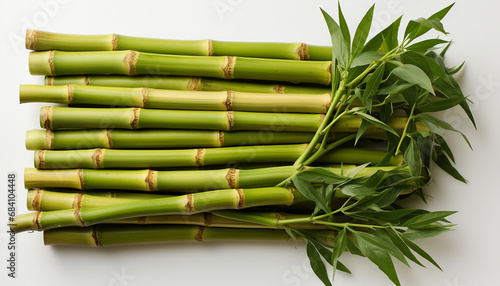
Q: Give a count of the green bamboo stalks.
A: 11